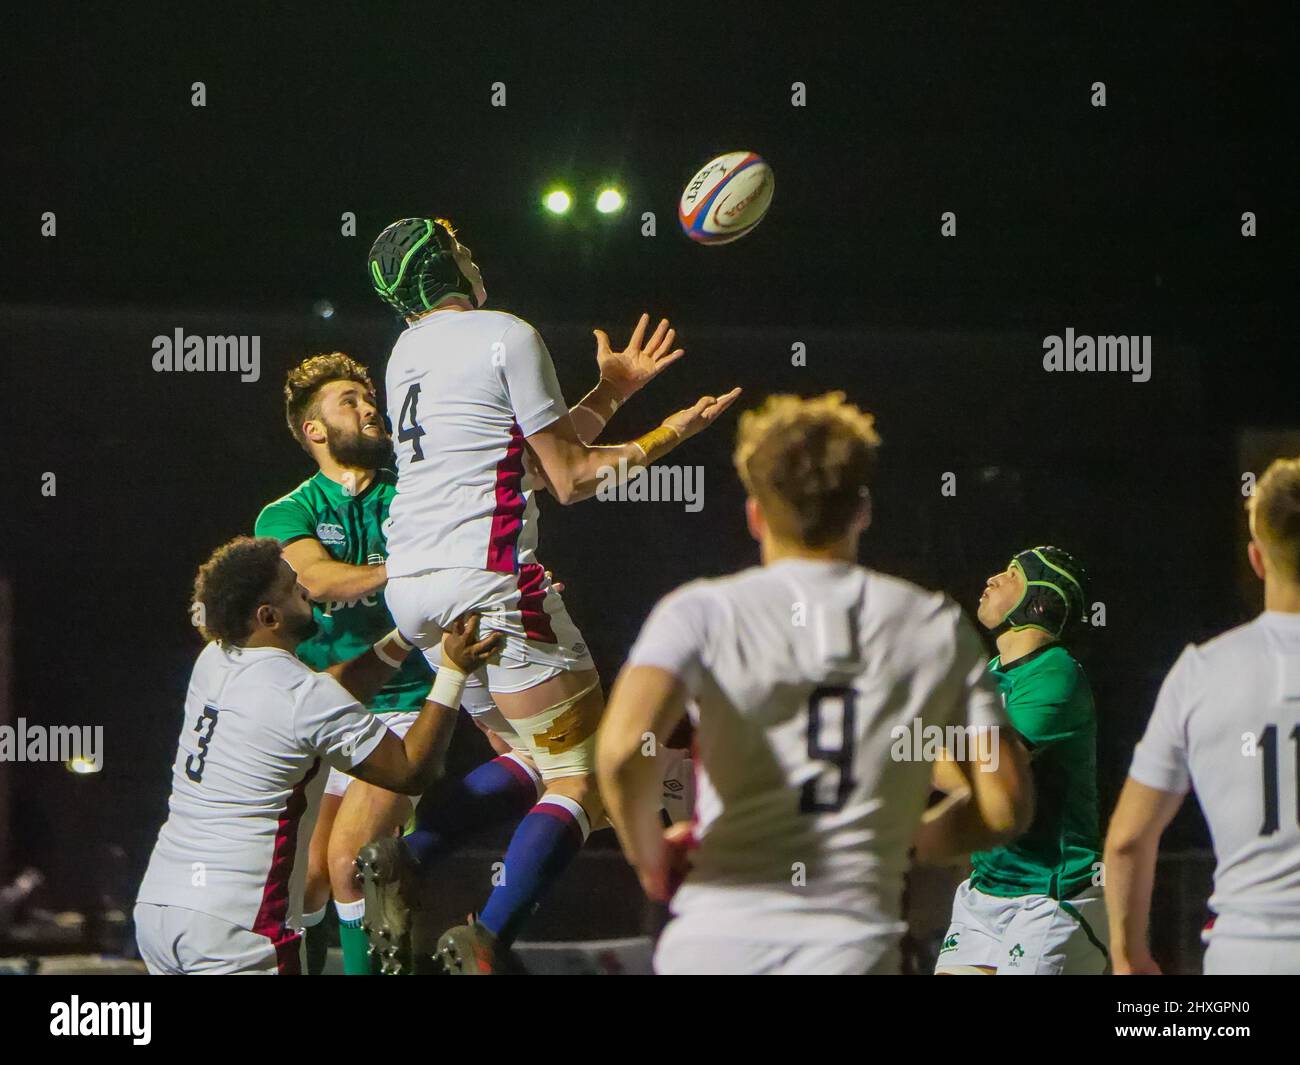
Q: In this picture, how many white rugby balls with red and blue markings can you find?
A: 1